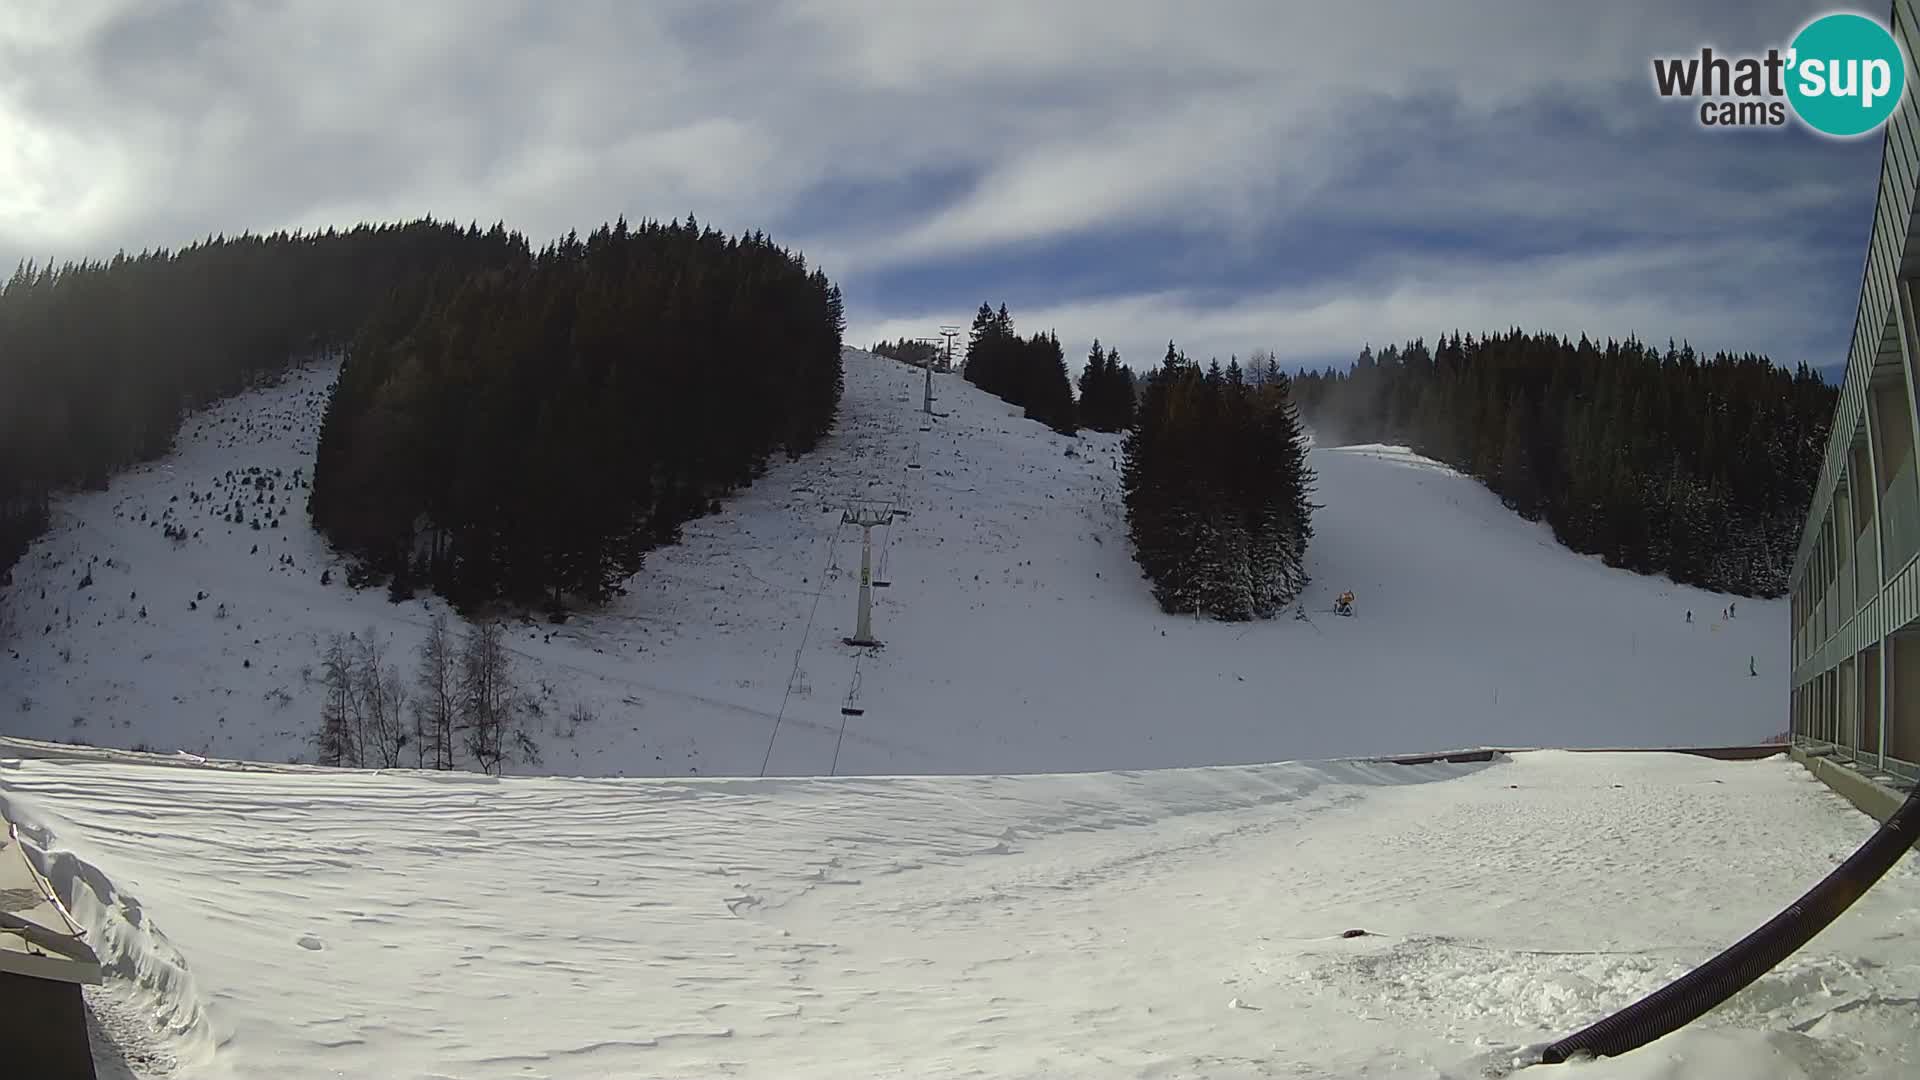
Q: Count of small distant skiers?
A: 4